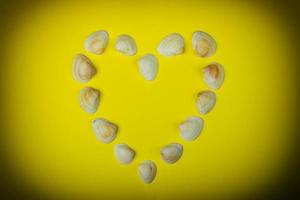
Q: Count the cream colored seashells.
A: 14